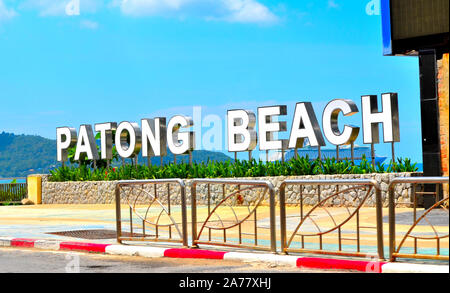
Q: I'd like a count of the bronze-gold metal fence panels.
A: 4